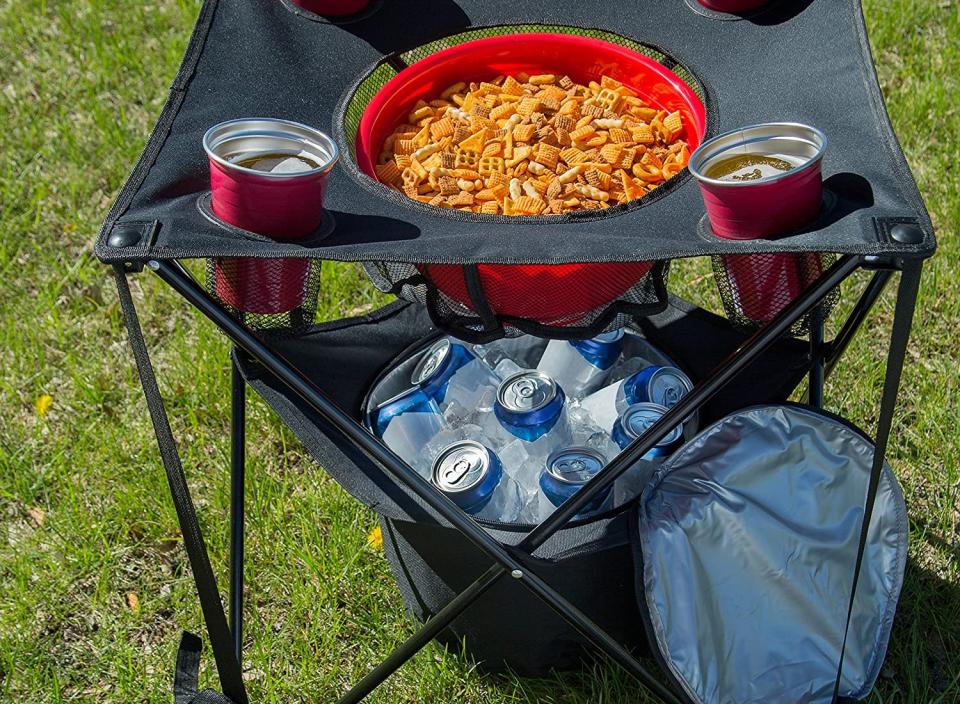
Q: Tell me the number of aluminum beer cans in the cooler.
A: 8